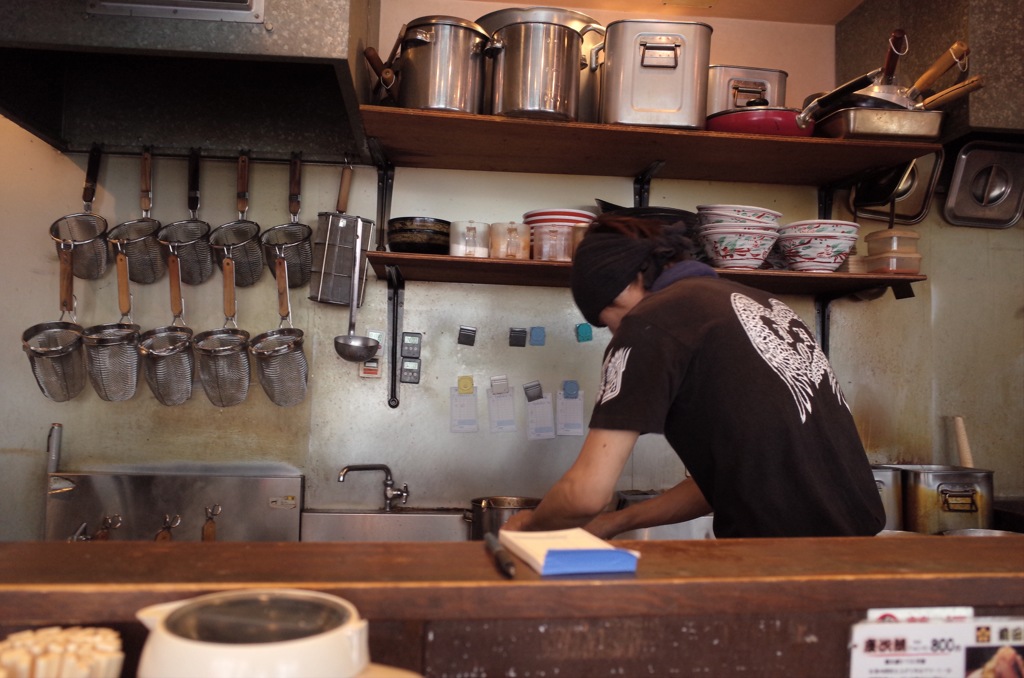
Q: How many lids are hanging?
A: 2